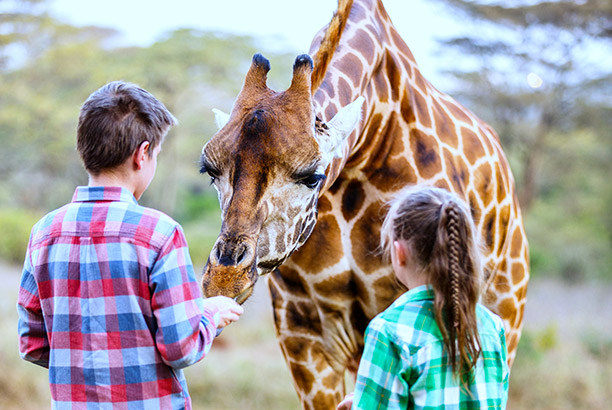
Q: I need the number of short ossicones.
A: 2